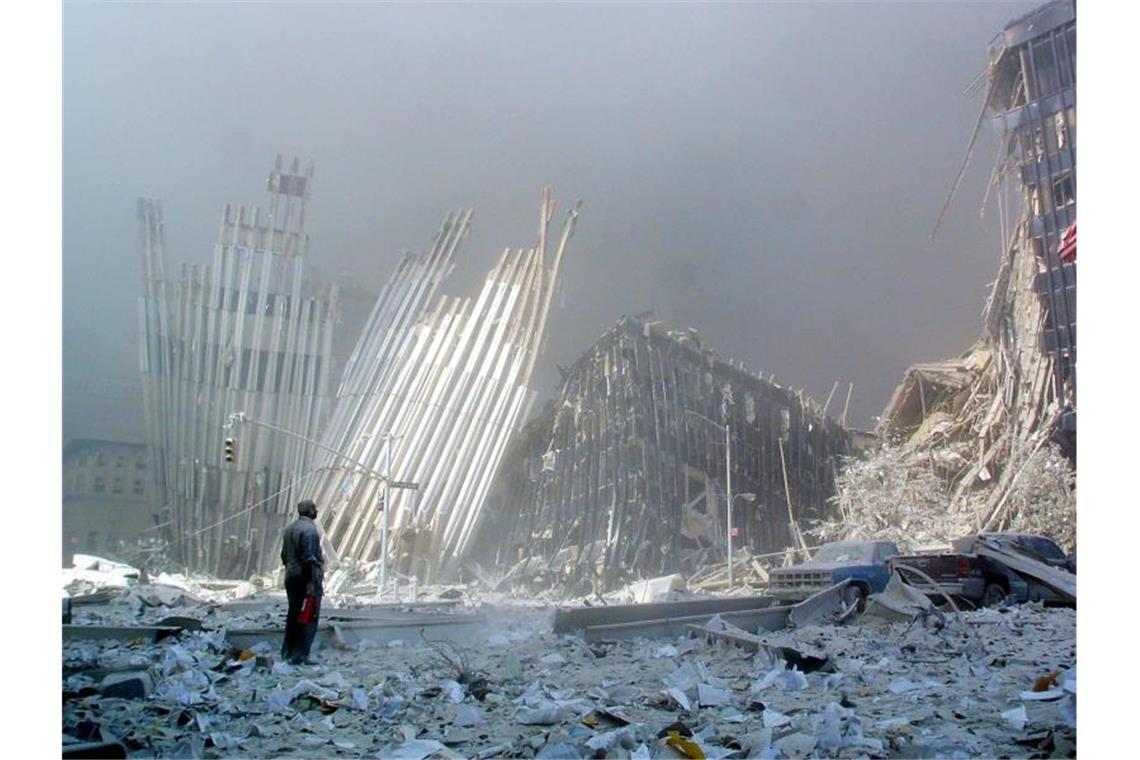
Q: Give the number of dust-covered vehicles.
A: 2